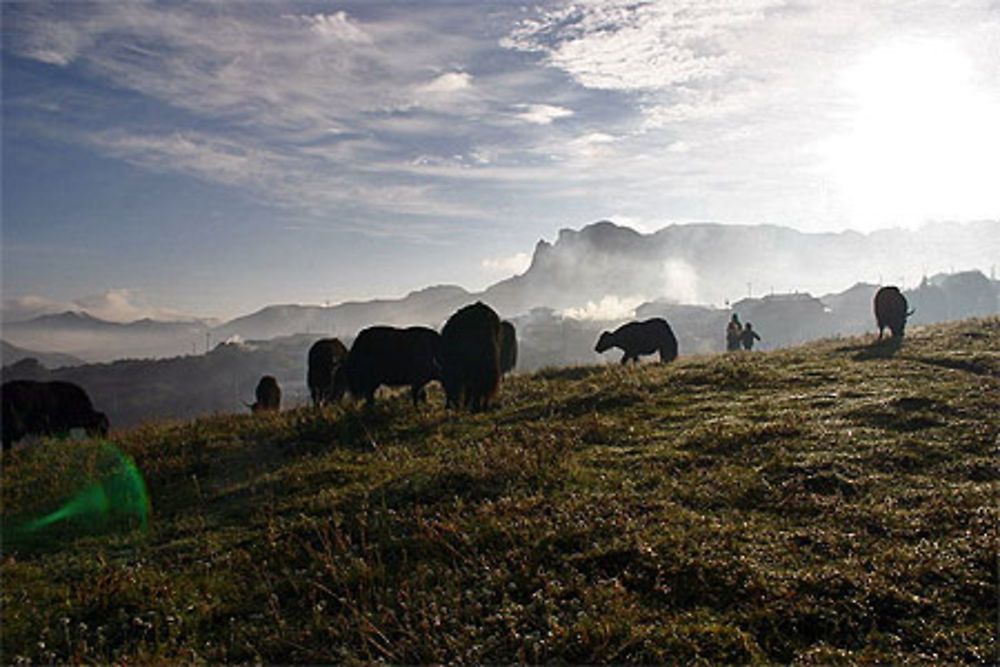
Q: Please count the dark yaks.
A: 8